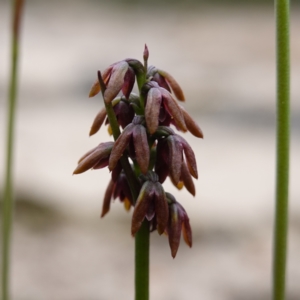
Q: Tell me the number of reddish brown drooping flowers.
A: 10